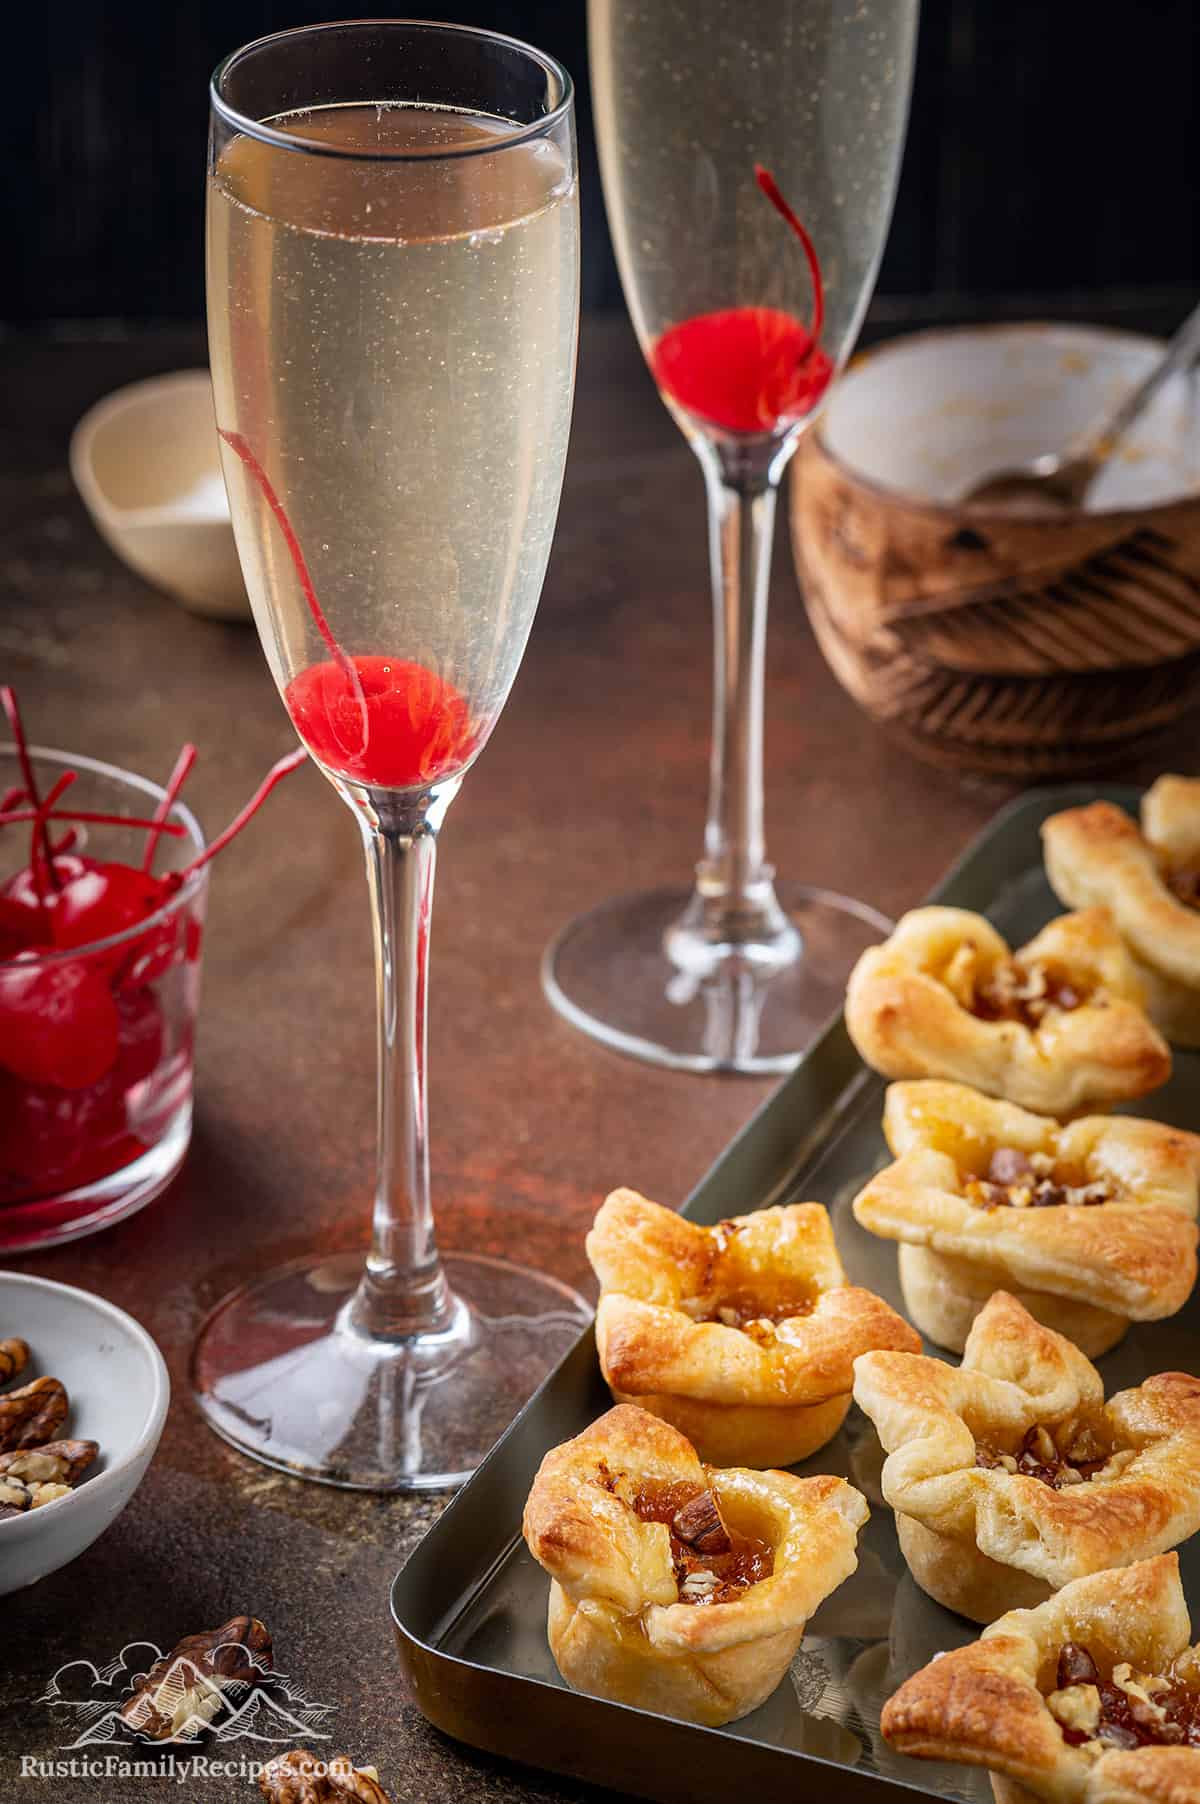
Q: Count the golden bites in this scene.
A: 7